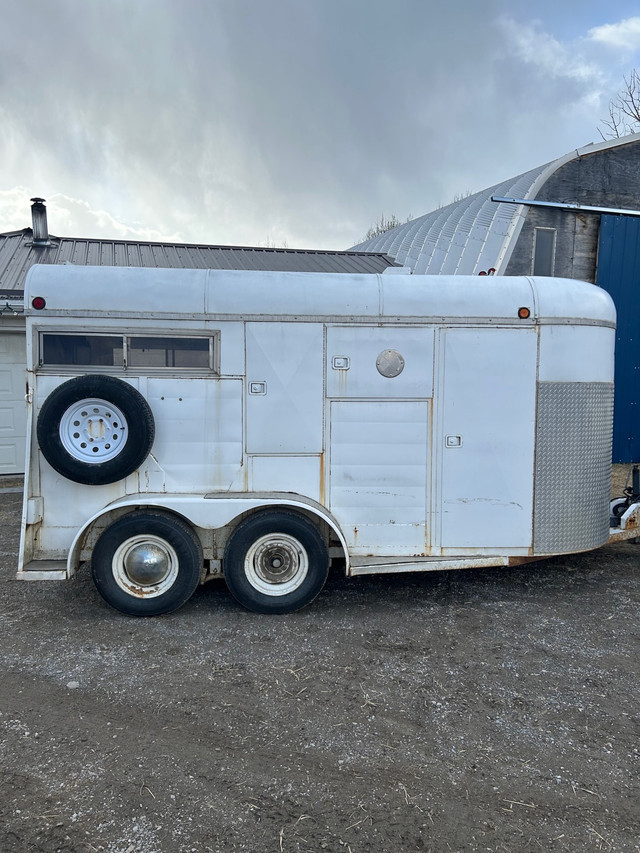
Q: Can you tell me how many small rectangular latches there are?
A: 3